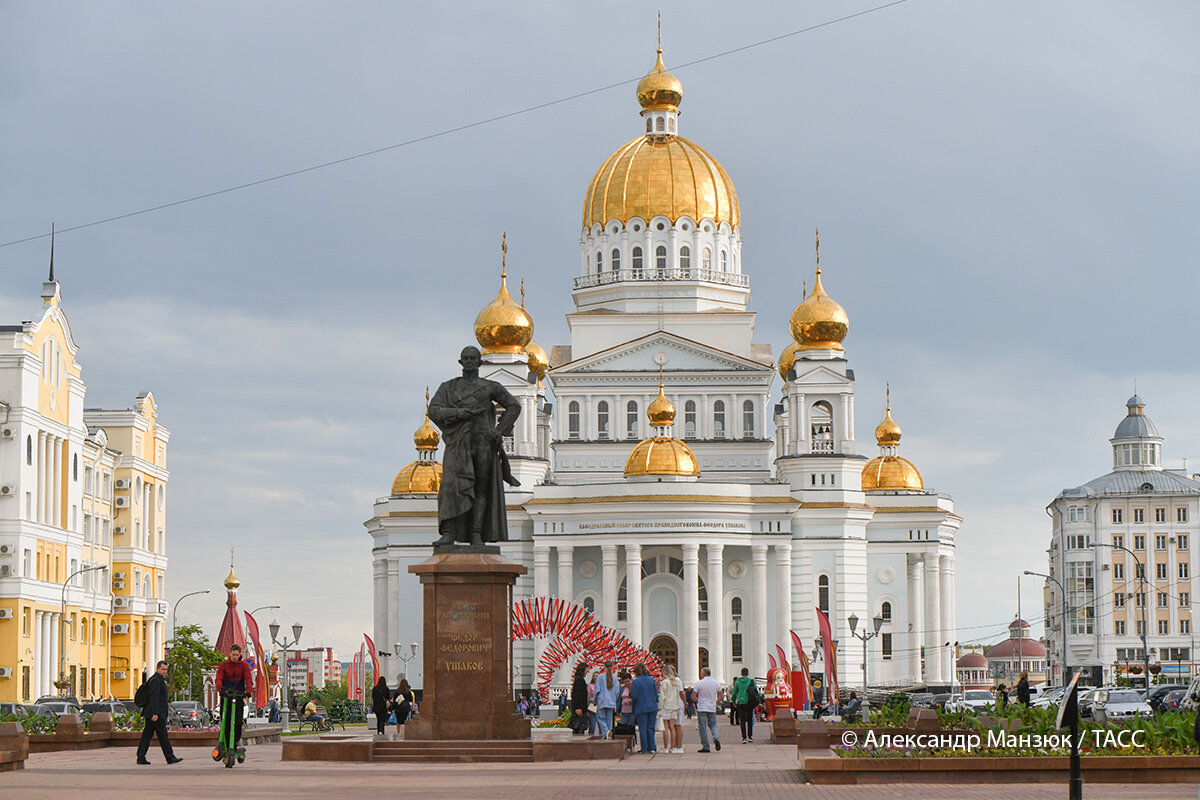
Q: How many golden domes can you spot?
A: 13